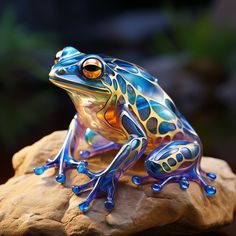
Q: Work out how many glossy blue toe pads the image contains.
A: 13